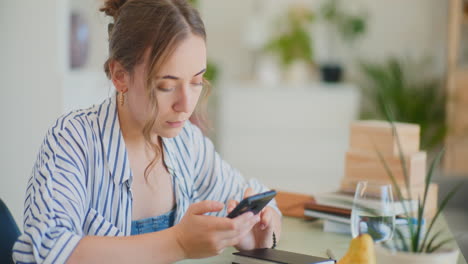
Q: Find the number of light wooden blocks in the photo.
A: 3